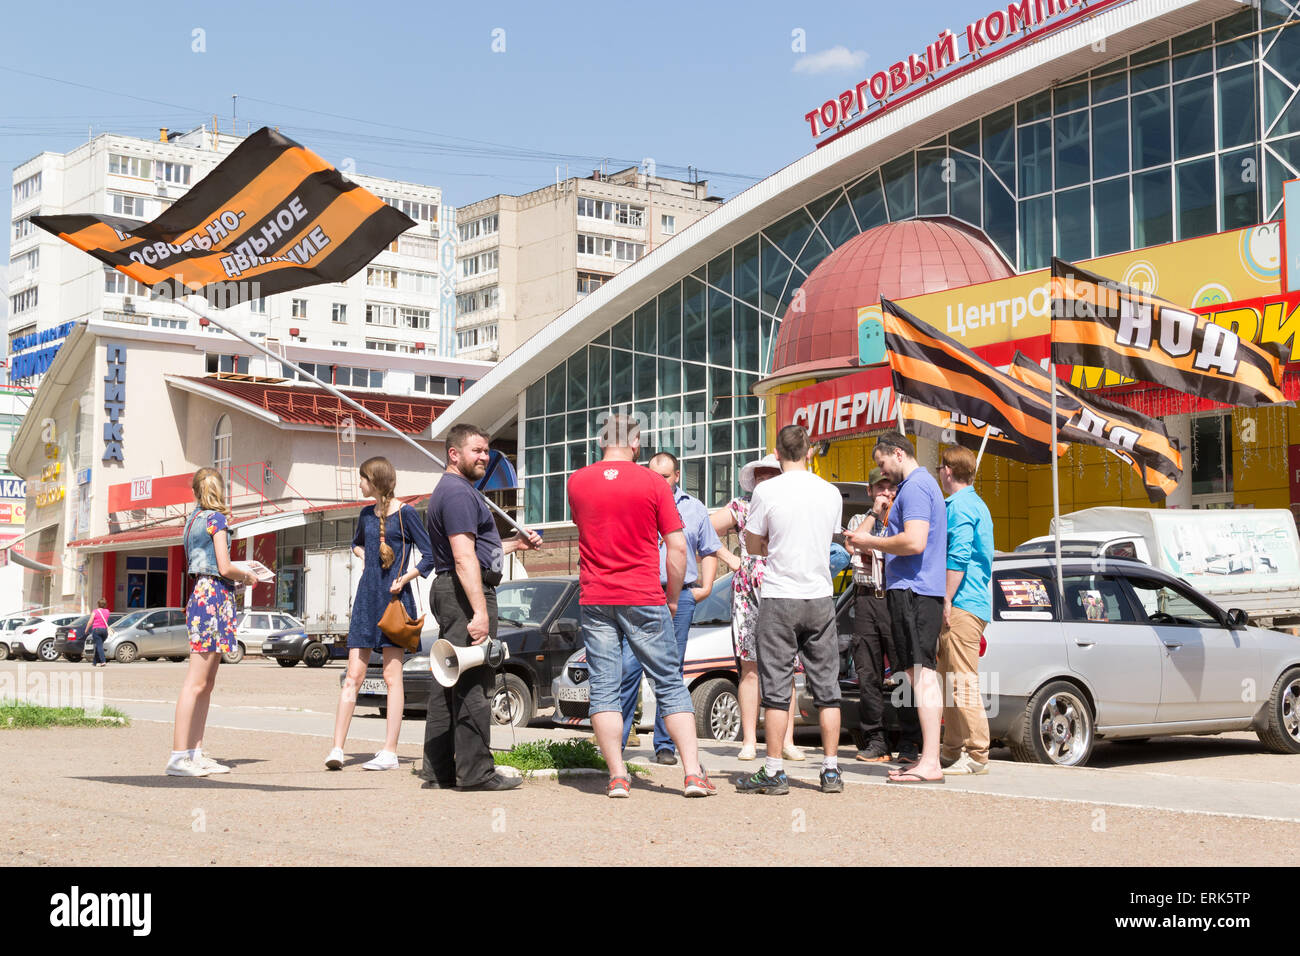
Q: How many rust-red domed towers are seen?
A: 1